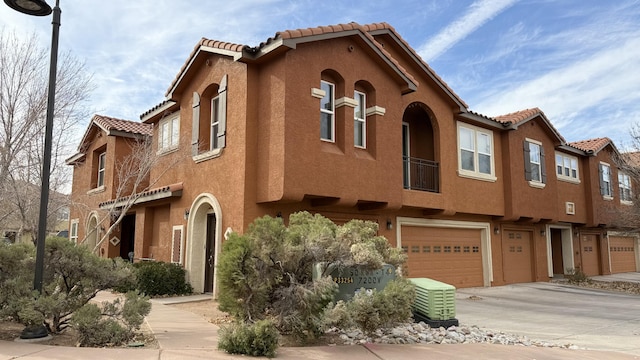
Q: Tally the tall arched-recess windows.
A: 3